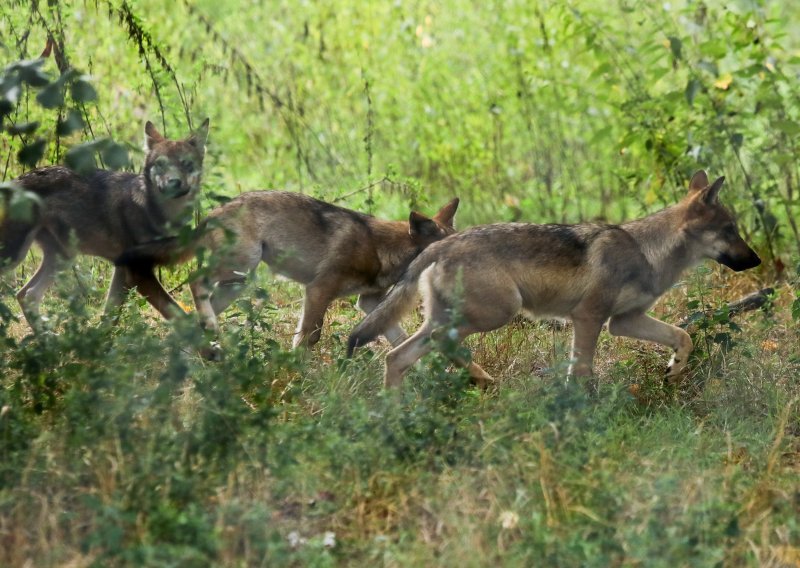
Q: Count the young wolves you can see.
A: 3